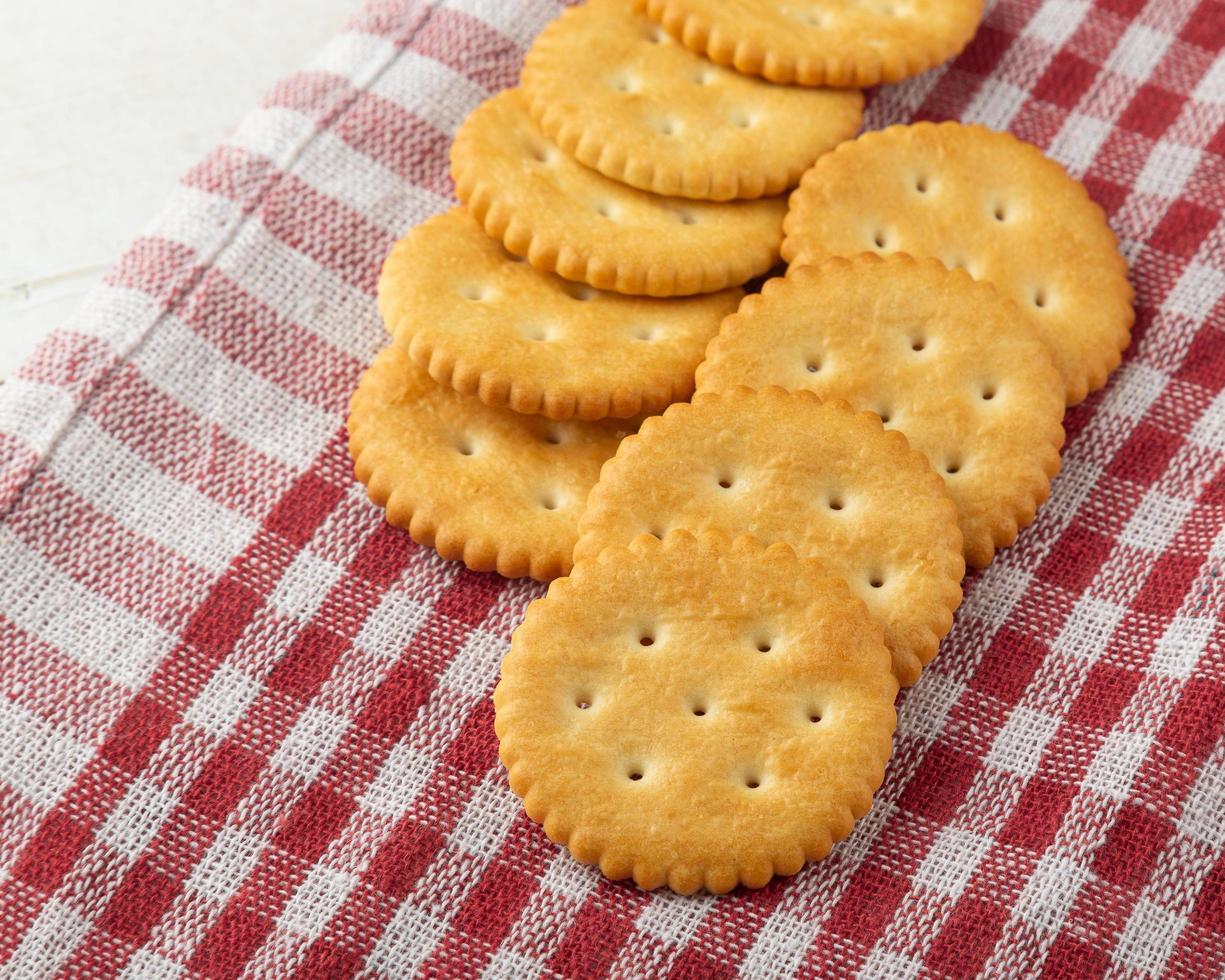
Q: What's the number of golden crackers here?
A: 9